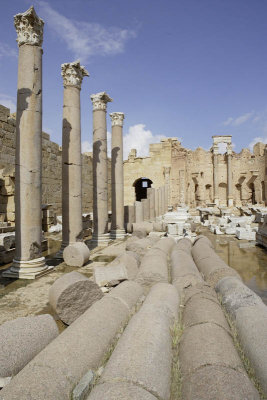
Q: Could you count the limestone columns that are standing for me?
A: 4